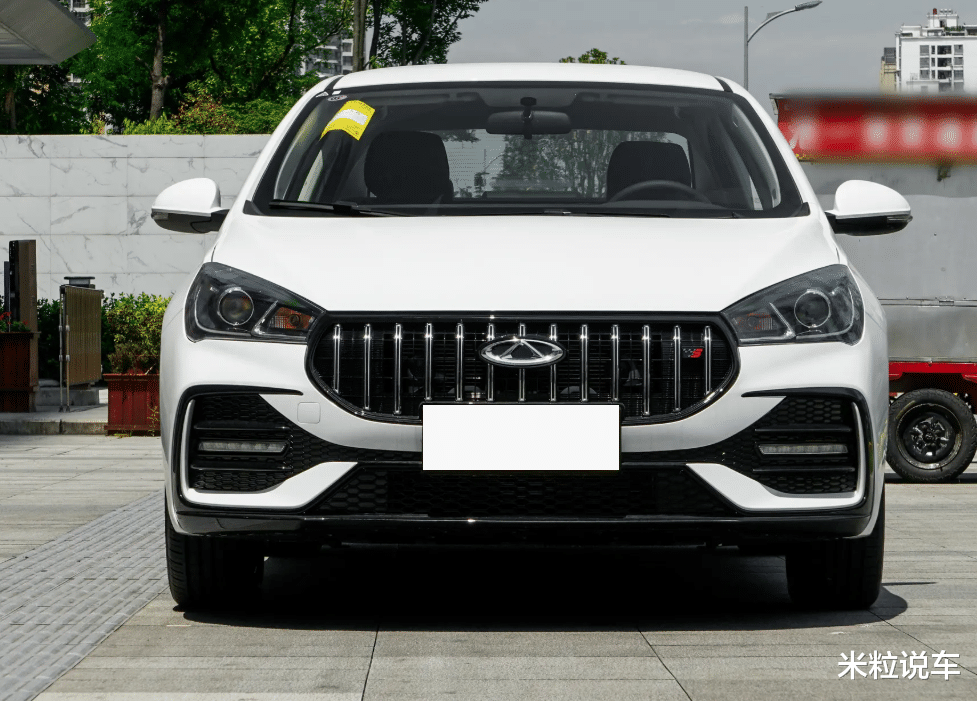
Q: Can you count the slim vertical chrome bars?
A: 13